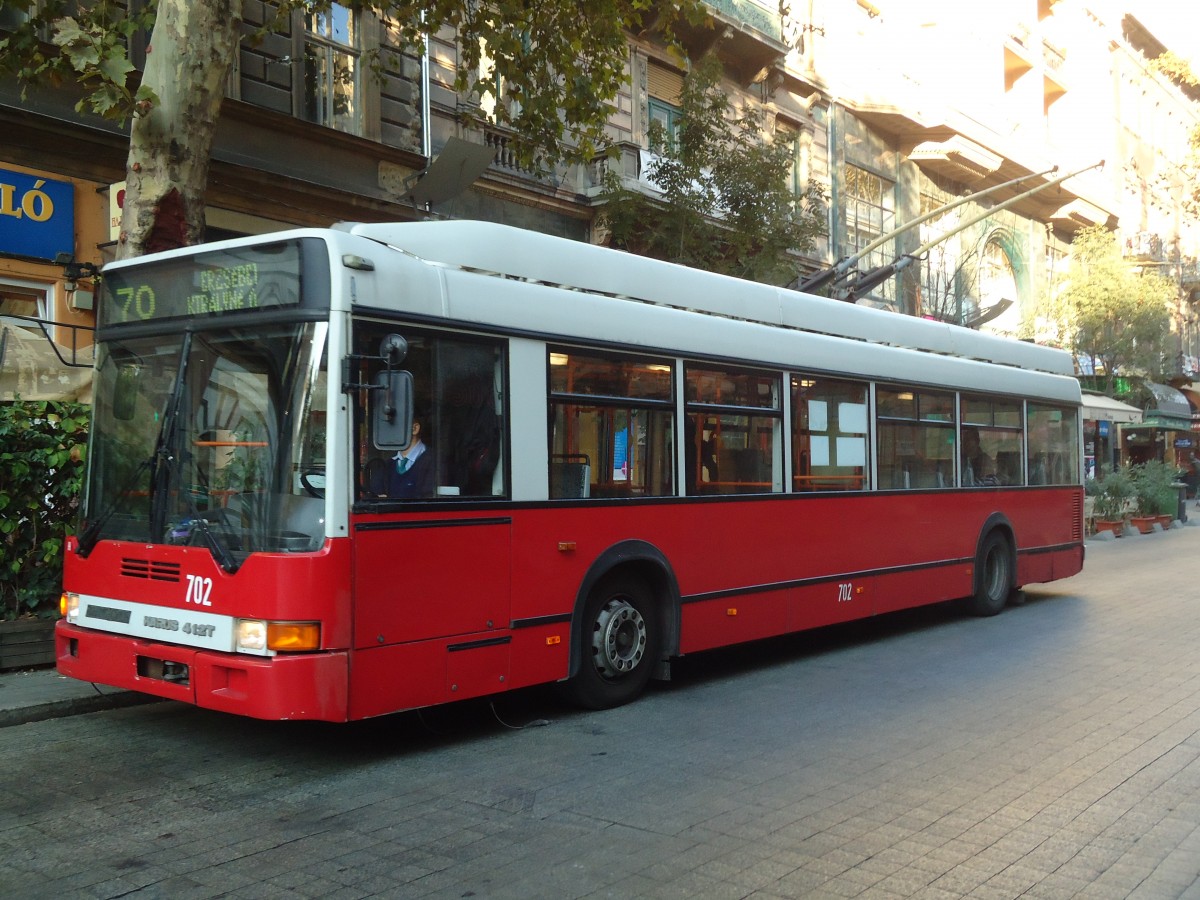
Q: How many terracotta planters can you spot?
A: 3